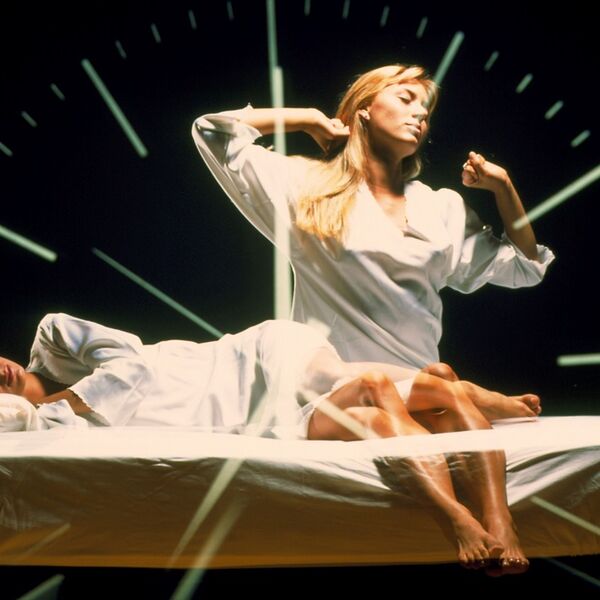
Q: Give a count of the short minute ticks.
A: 15